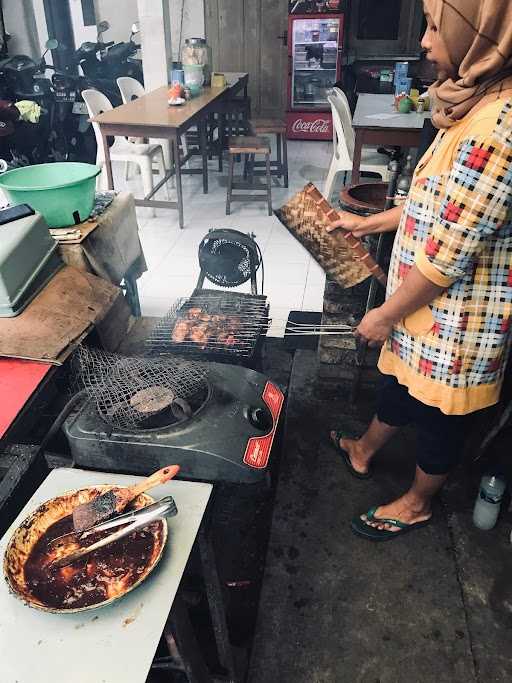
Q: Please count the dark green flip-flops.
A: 2